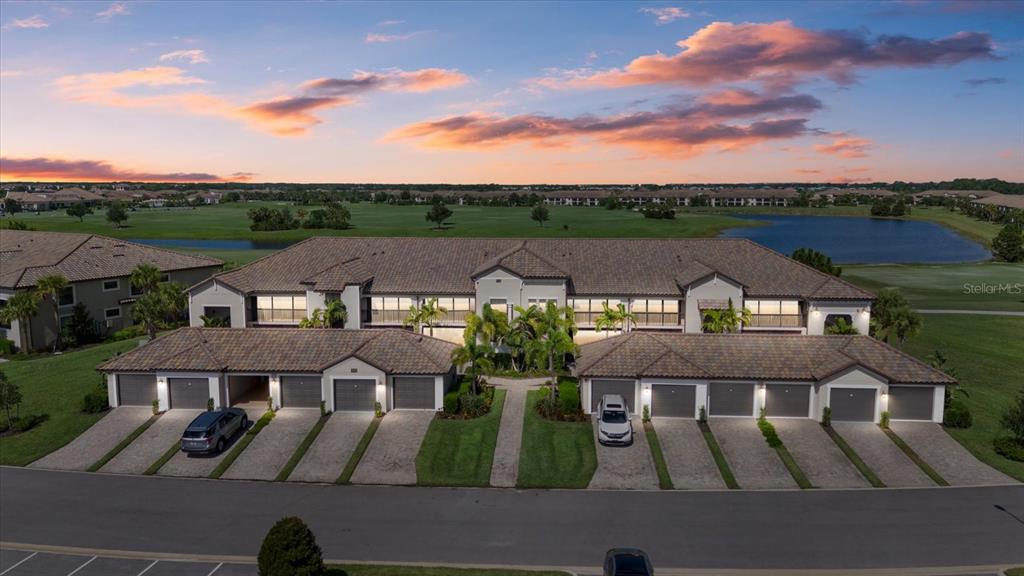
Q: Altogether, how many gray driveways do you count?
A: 12